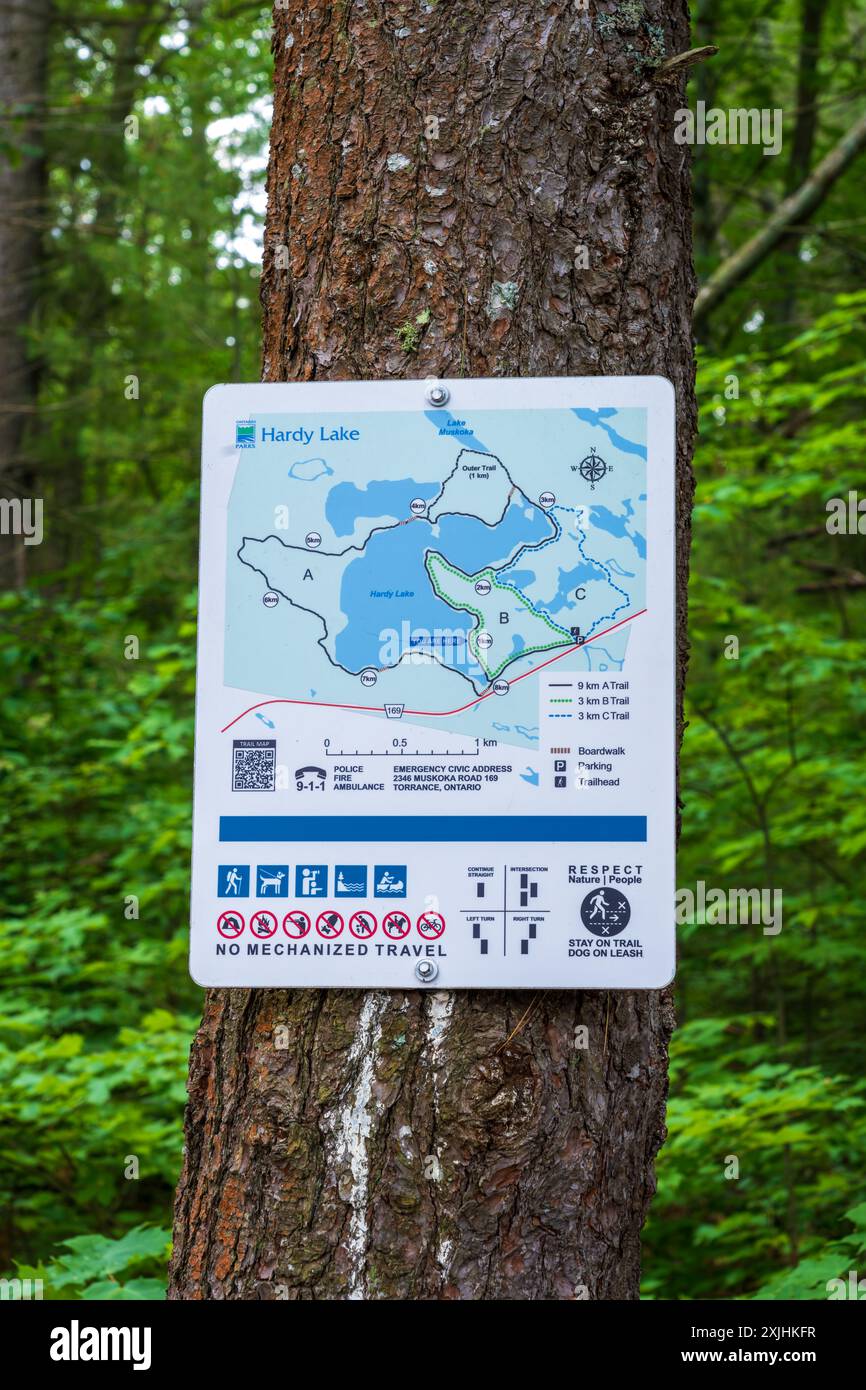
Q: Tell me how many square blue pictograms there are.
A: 5